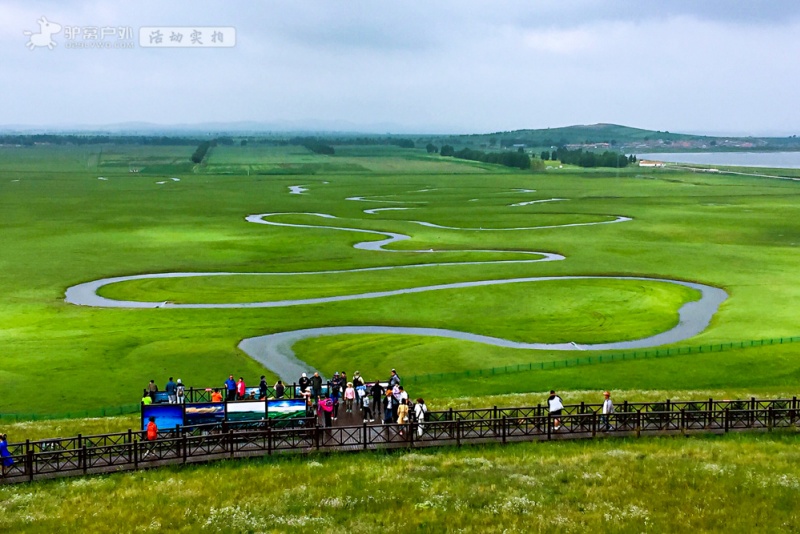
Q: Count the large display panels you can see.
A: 4